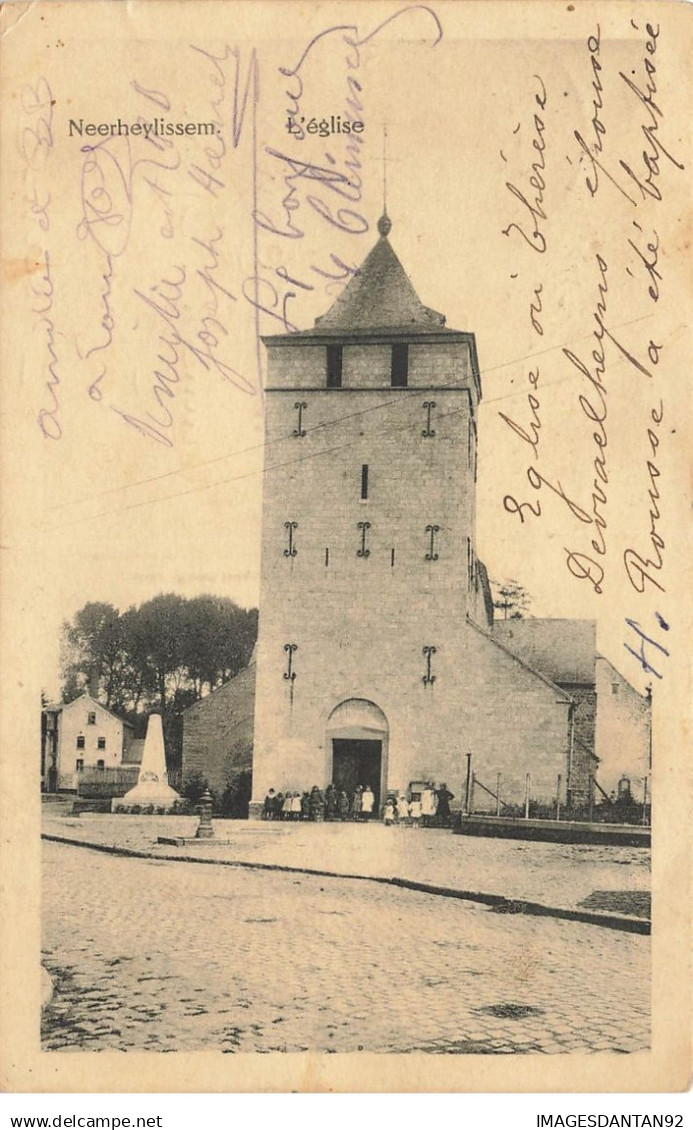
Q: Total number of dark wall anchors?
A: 7